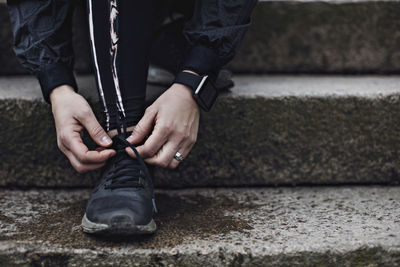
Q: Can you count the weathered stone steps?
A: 3